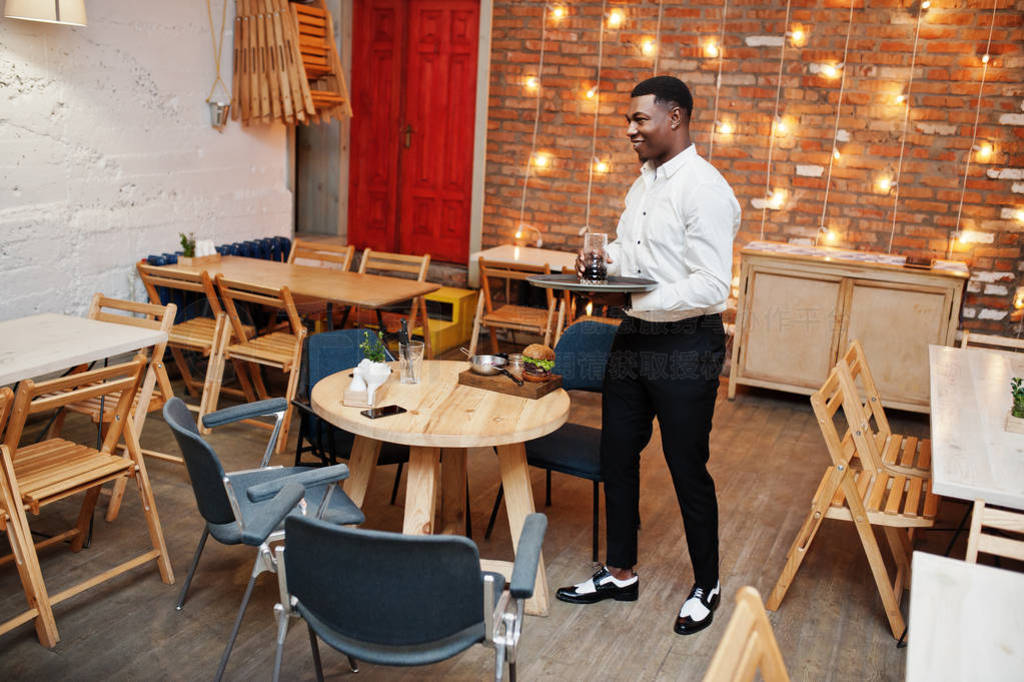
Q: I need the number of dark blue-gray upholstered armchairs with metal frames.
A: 2